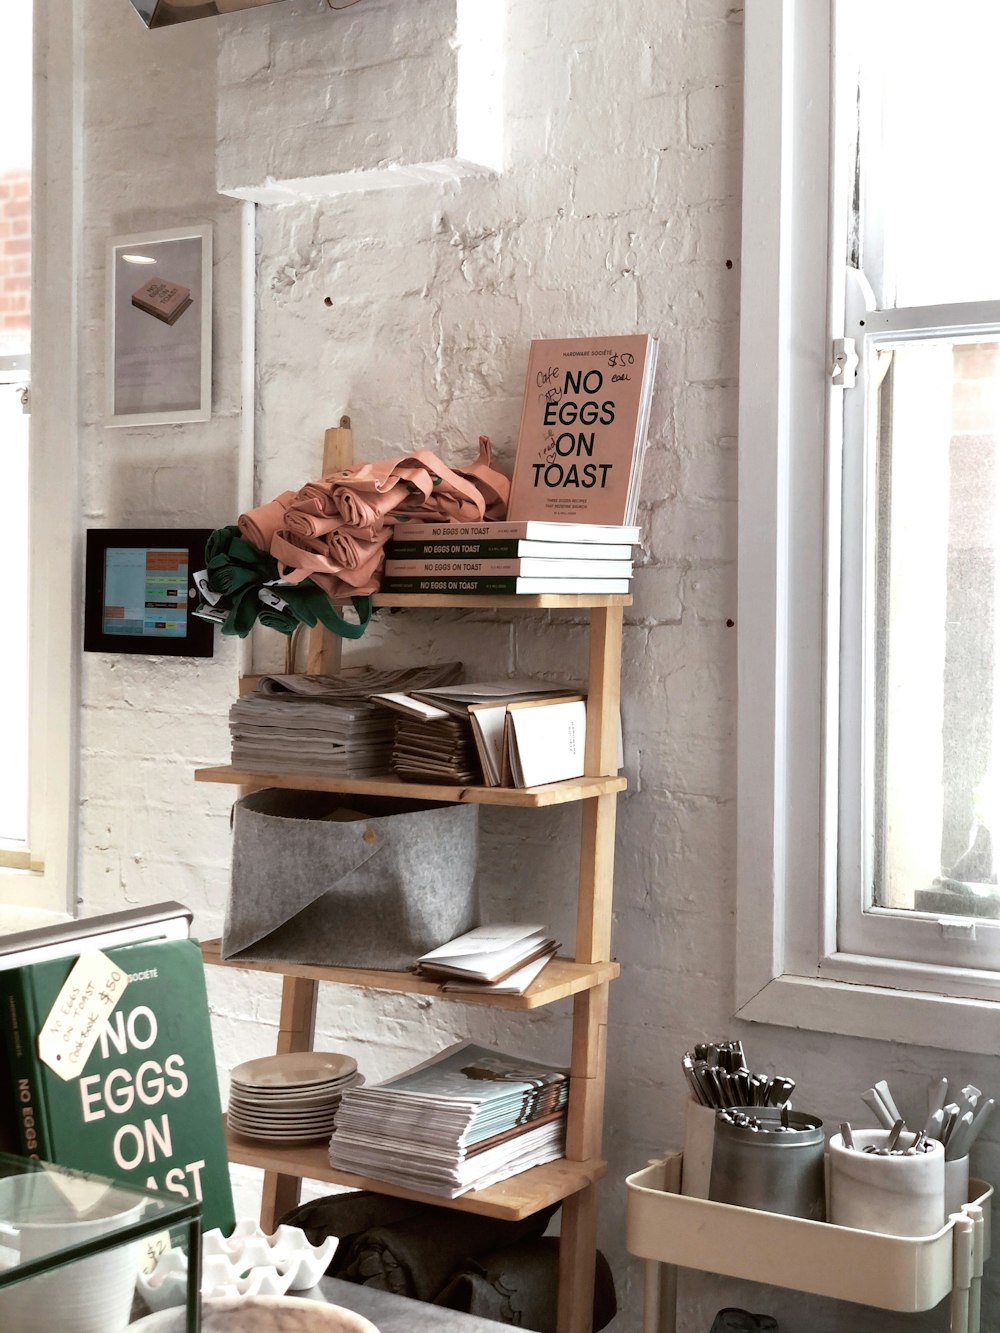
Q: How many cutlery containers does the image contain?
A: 4